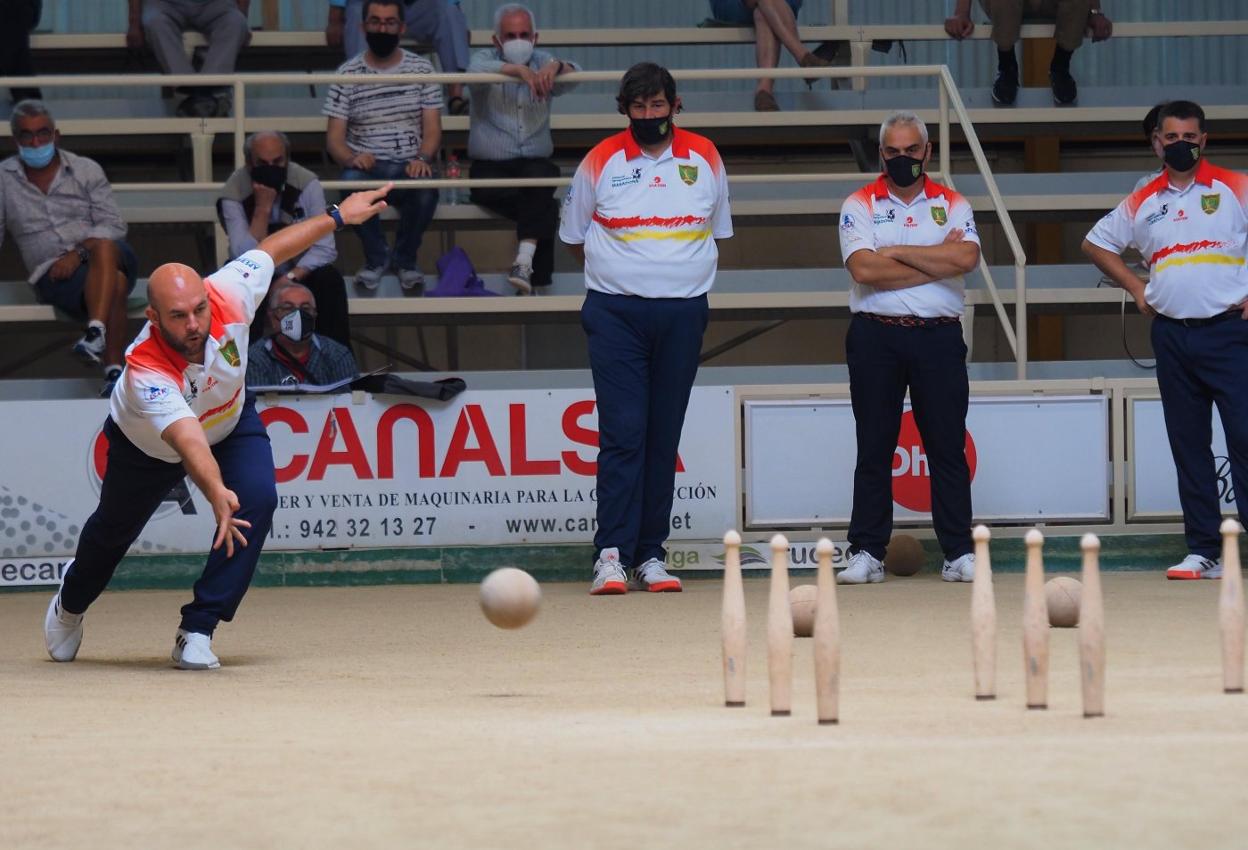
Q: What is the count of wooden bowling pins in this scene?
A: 7